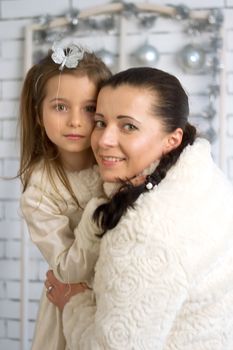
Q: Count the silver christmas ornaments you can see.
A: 3